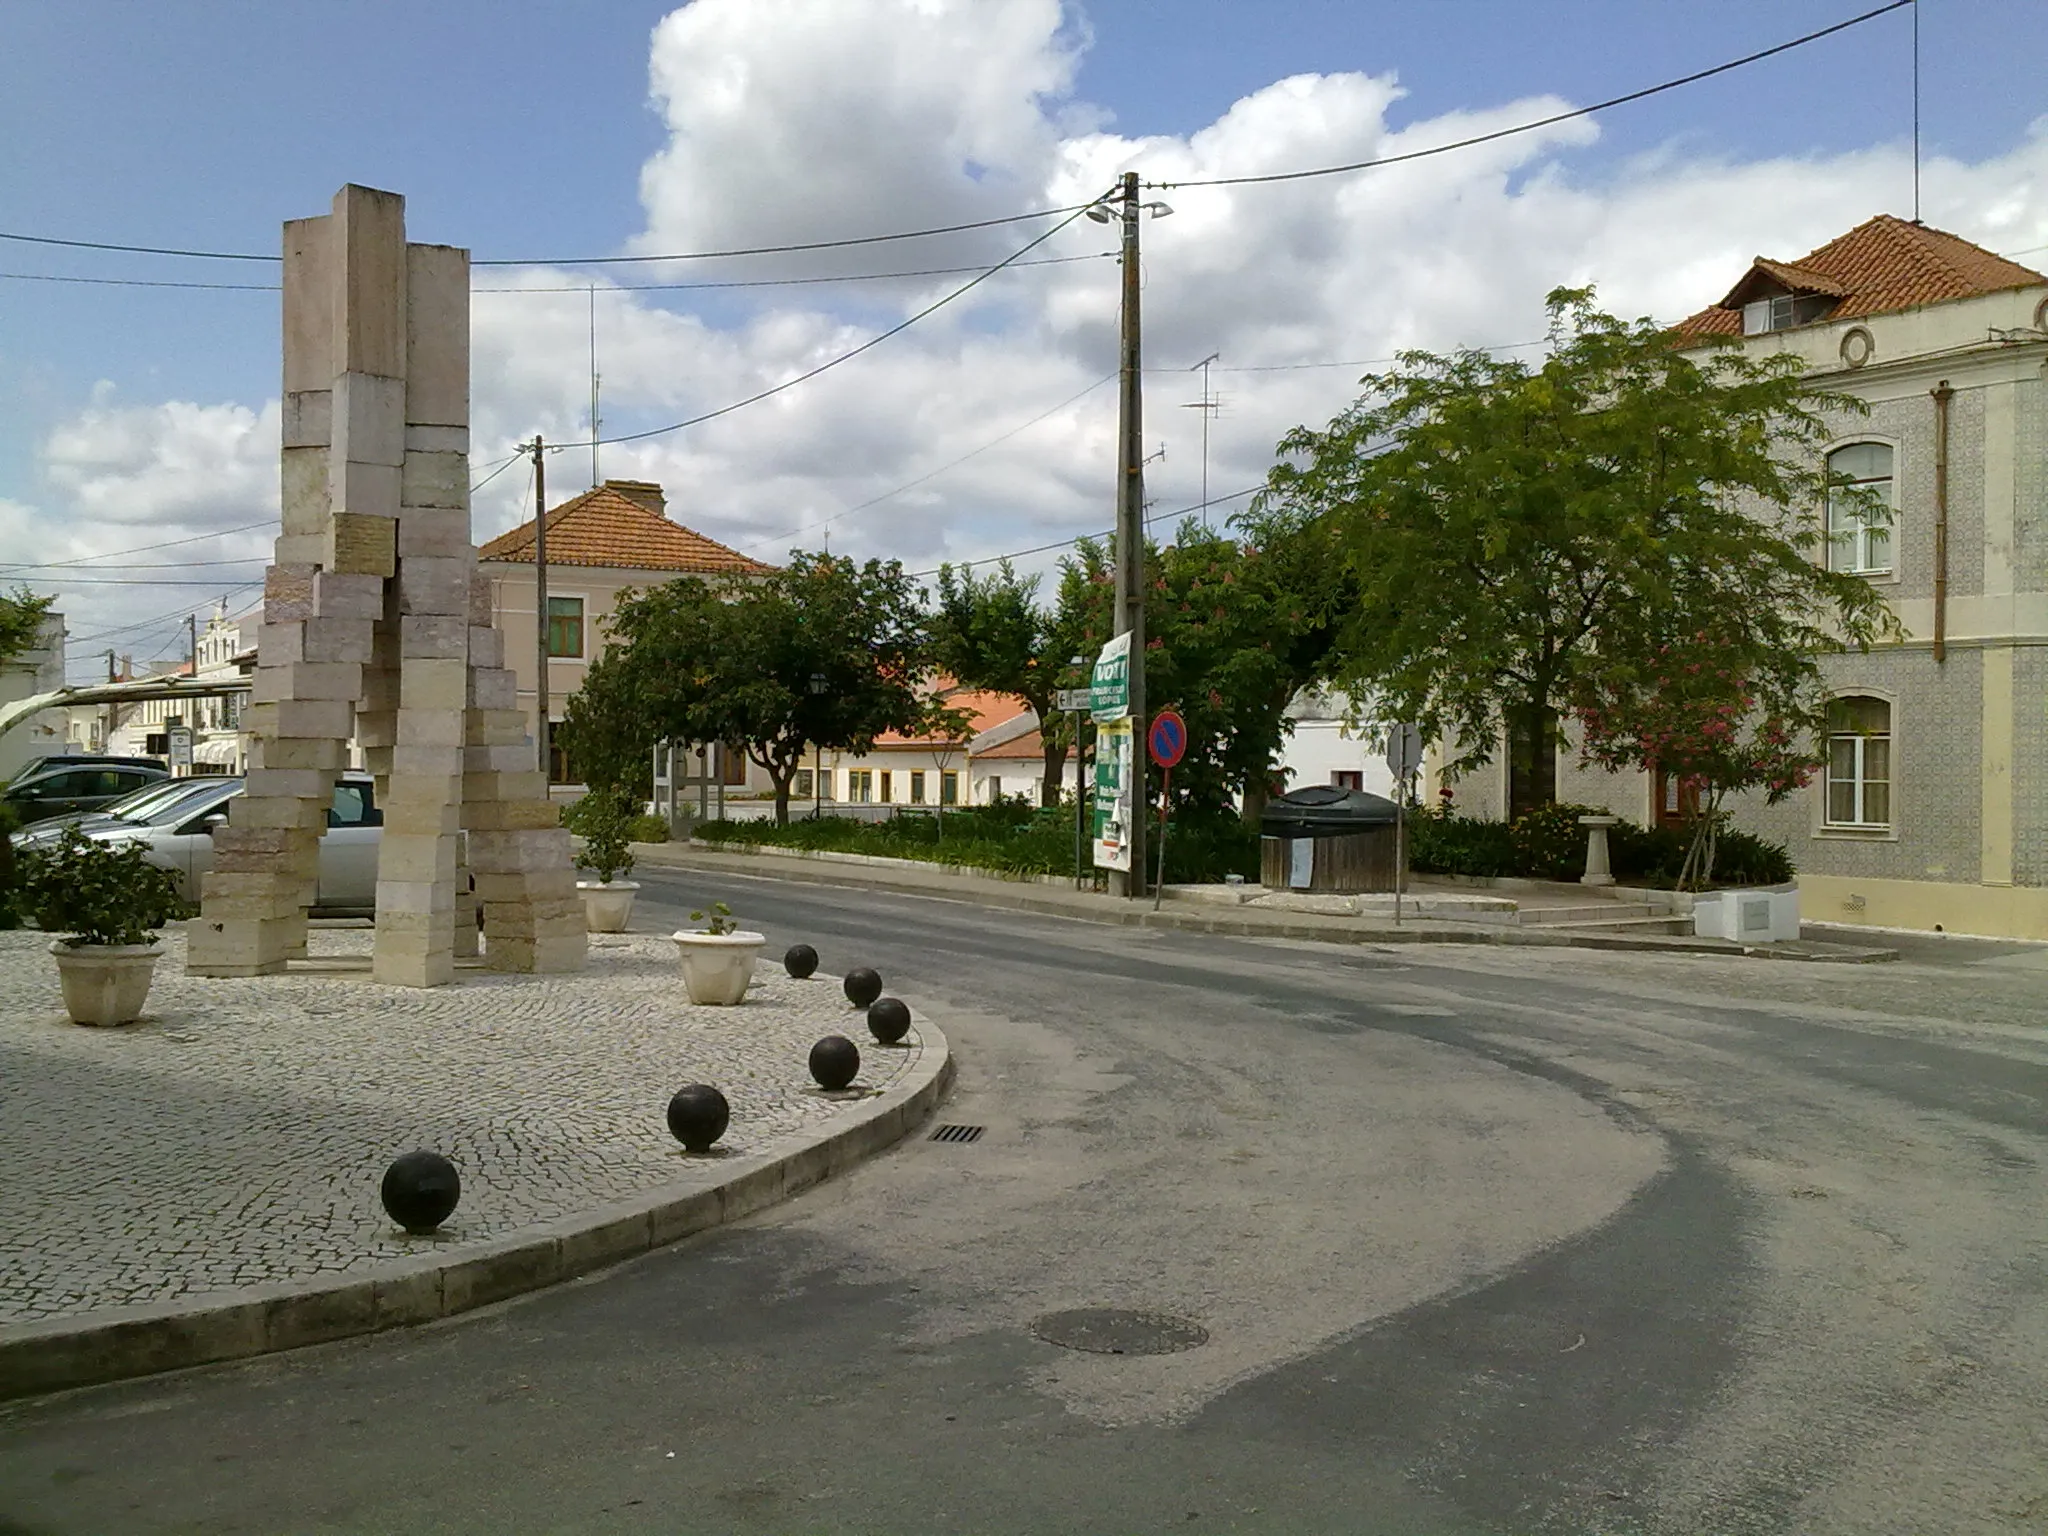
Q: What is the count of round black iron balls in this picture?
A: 6